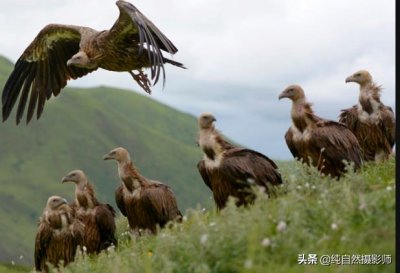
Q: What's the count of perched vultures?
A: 6